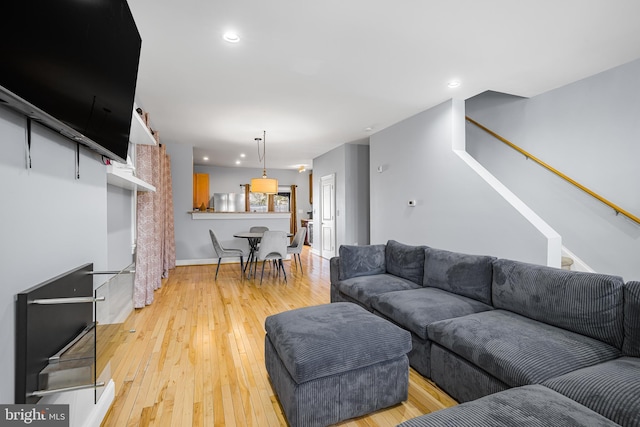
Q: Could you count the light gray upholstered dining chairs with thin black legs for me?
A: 4